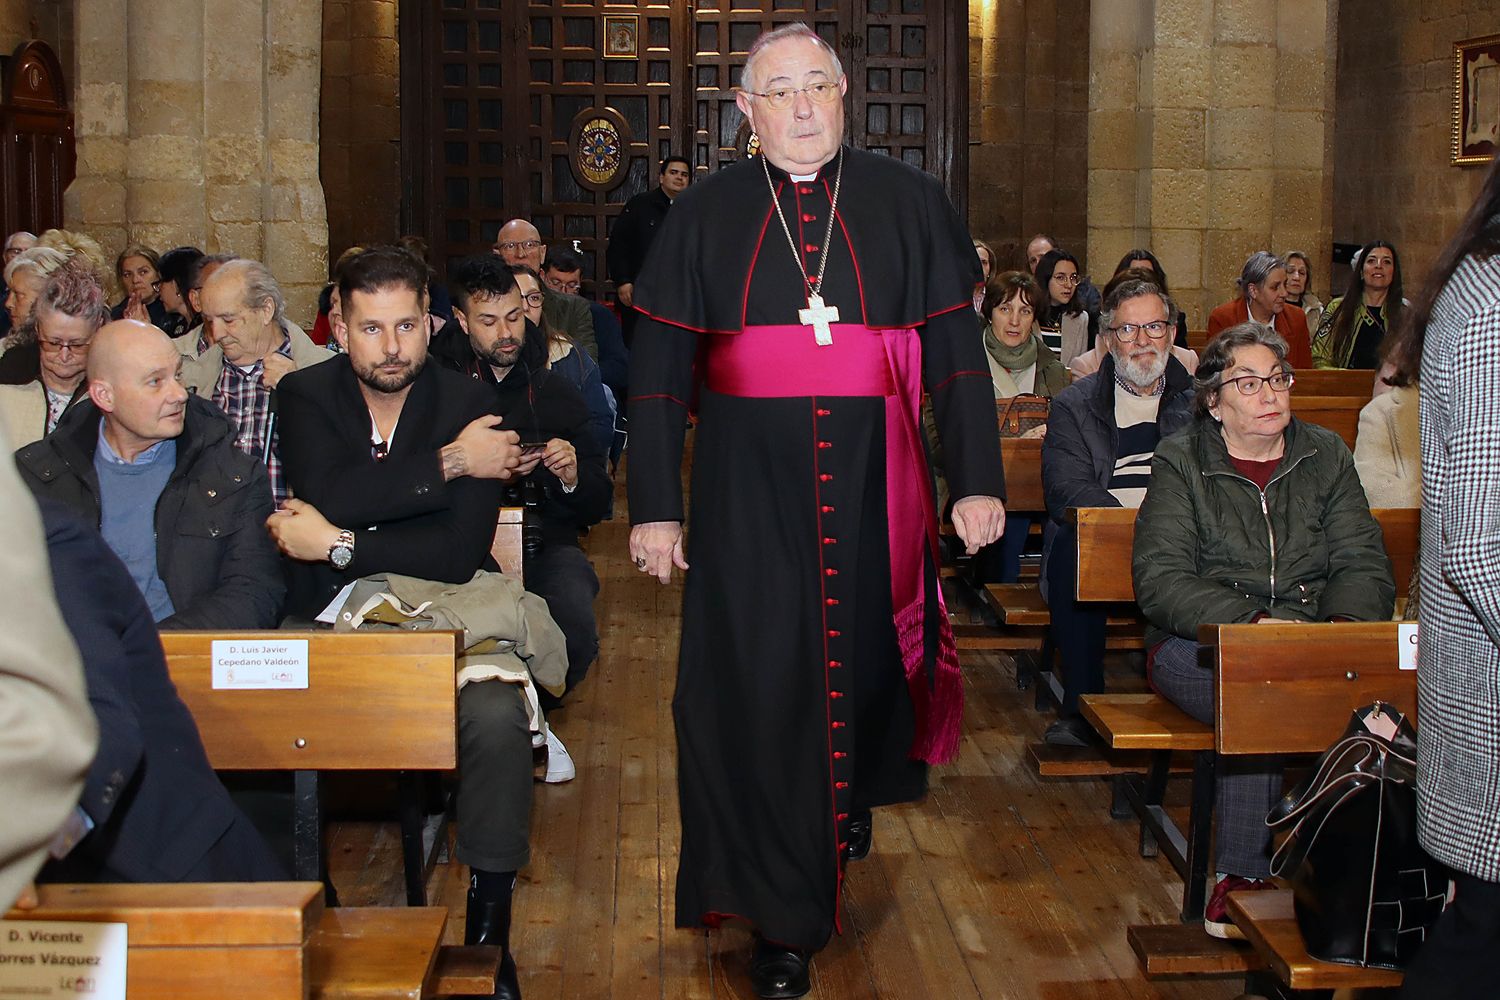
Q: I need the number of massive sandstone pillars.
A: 2